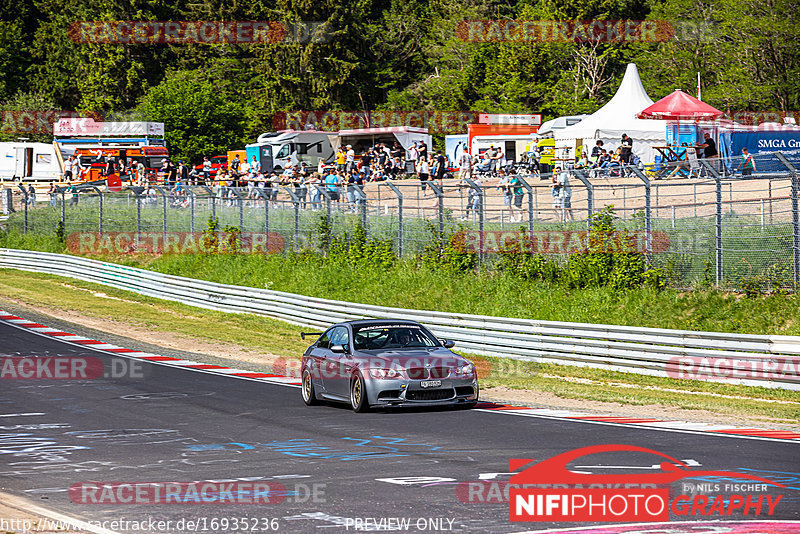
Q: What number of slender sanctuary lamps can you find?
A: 0